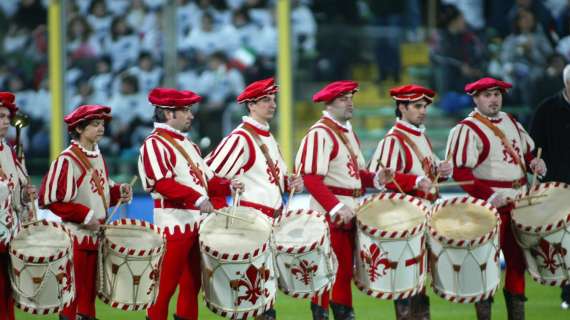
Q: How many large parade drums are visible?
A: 7